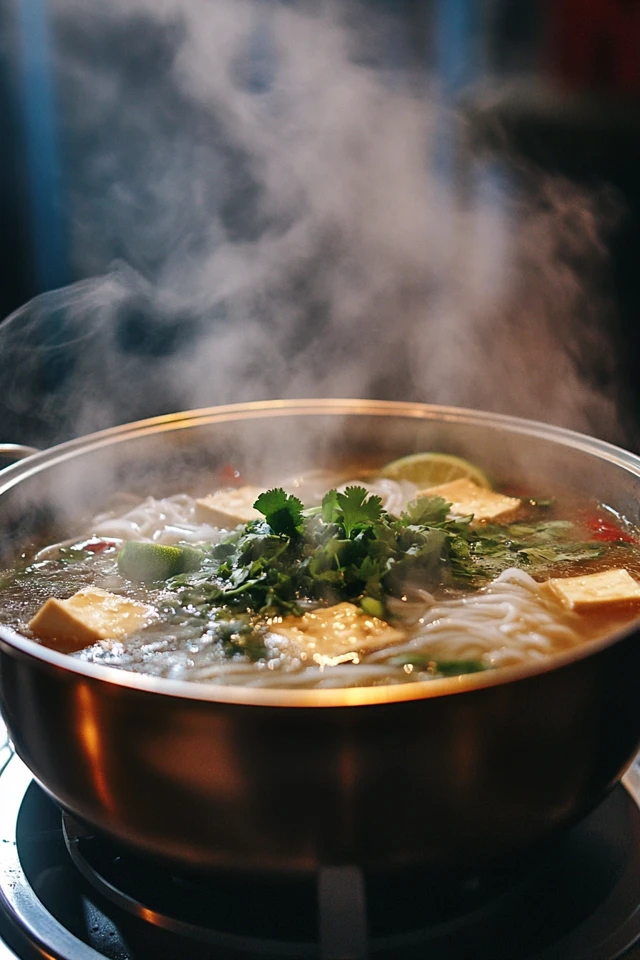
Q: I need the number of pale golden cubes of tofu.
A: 5